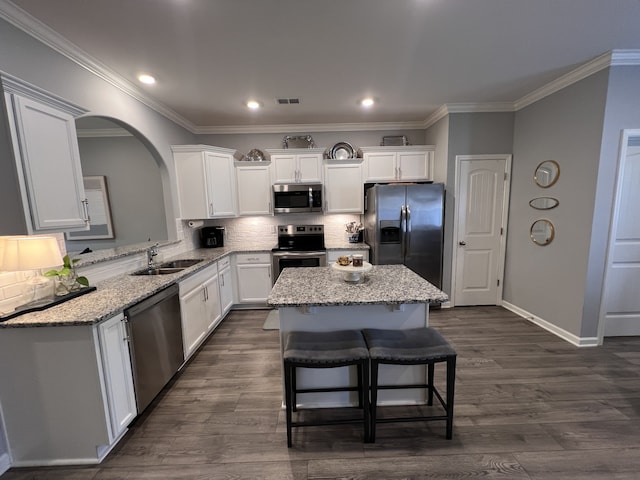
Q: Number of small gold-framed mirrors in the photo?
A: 3